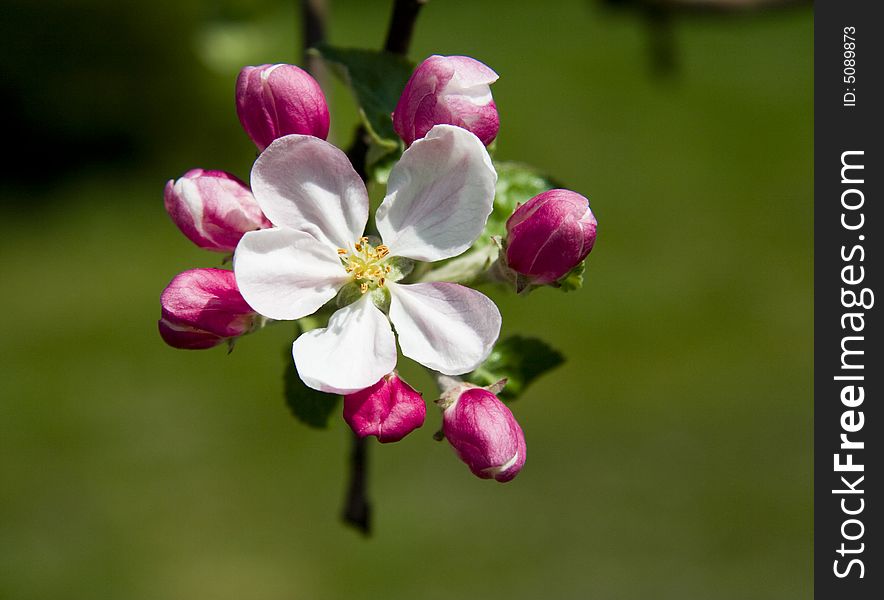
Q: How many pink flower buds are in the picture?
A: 7